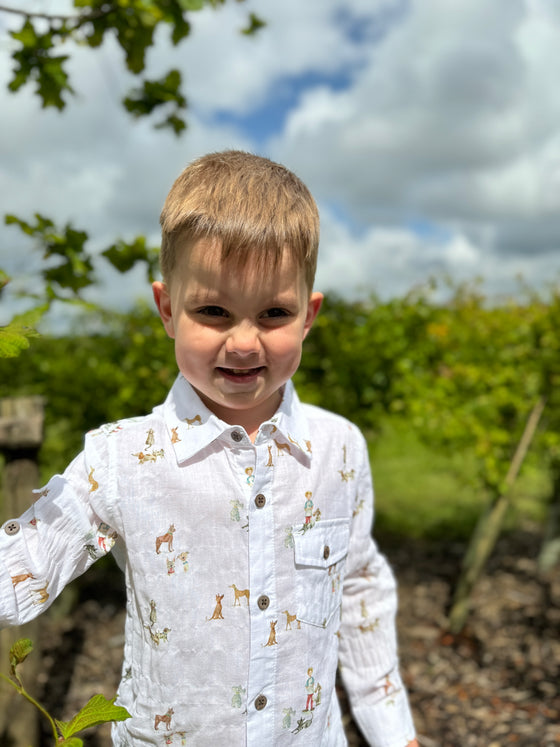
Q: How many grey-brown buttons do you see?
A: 6